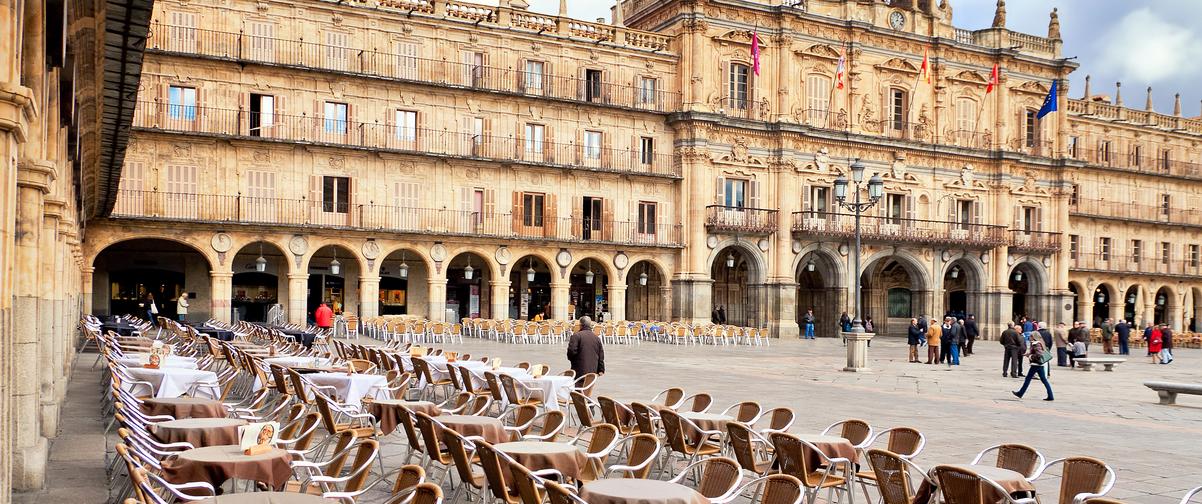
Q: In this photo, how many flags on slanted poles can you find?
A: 5